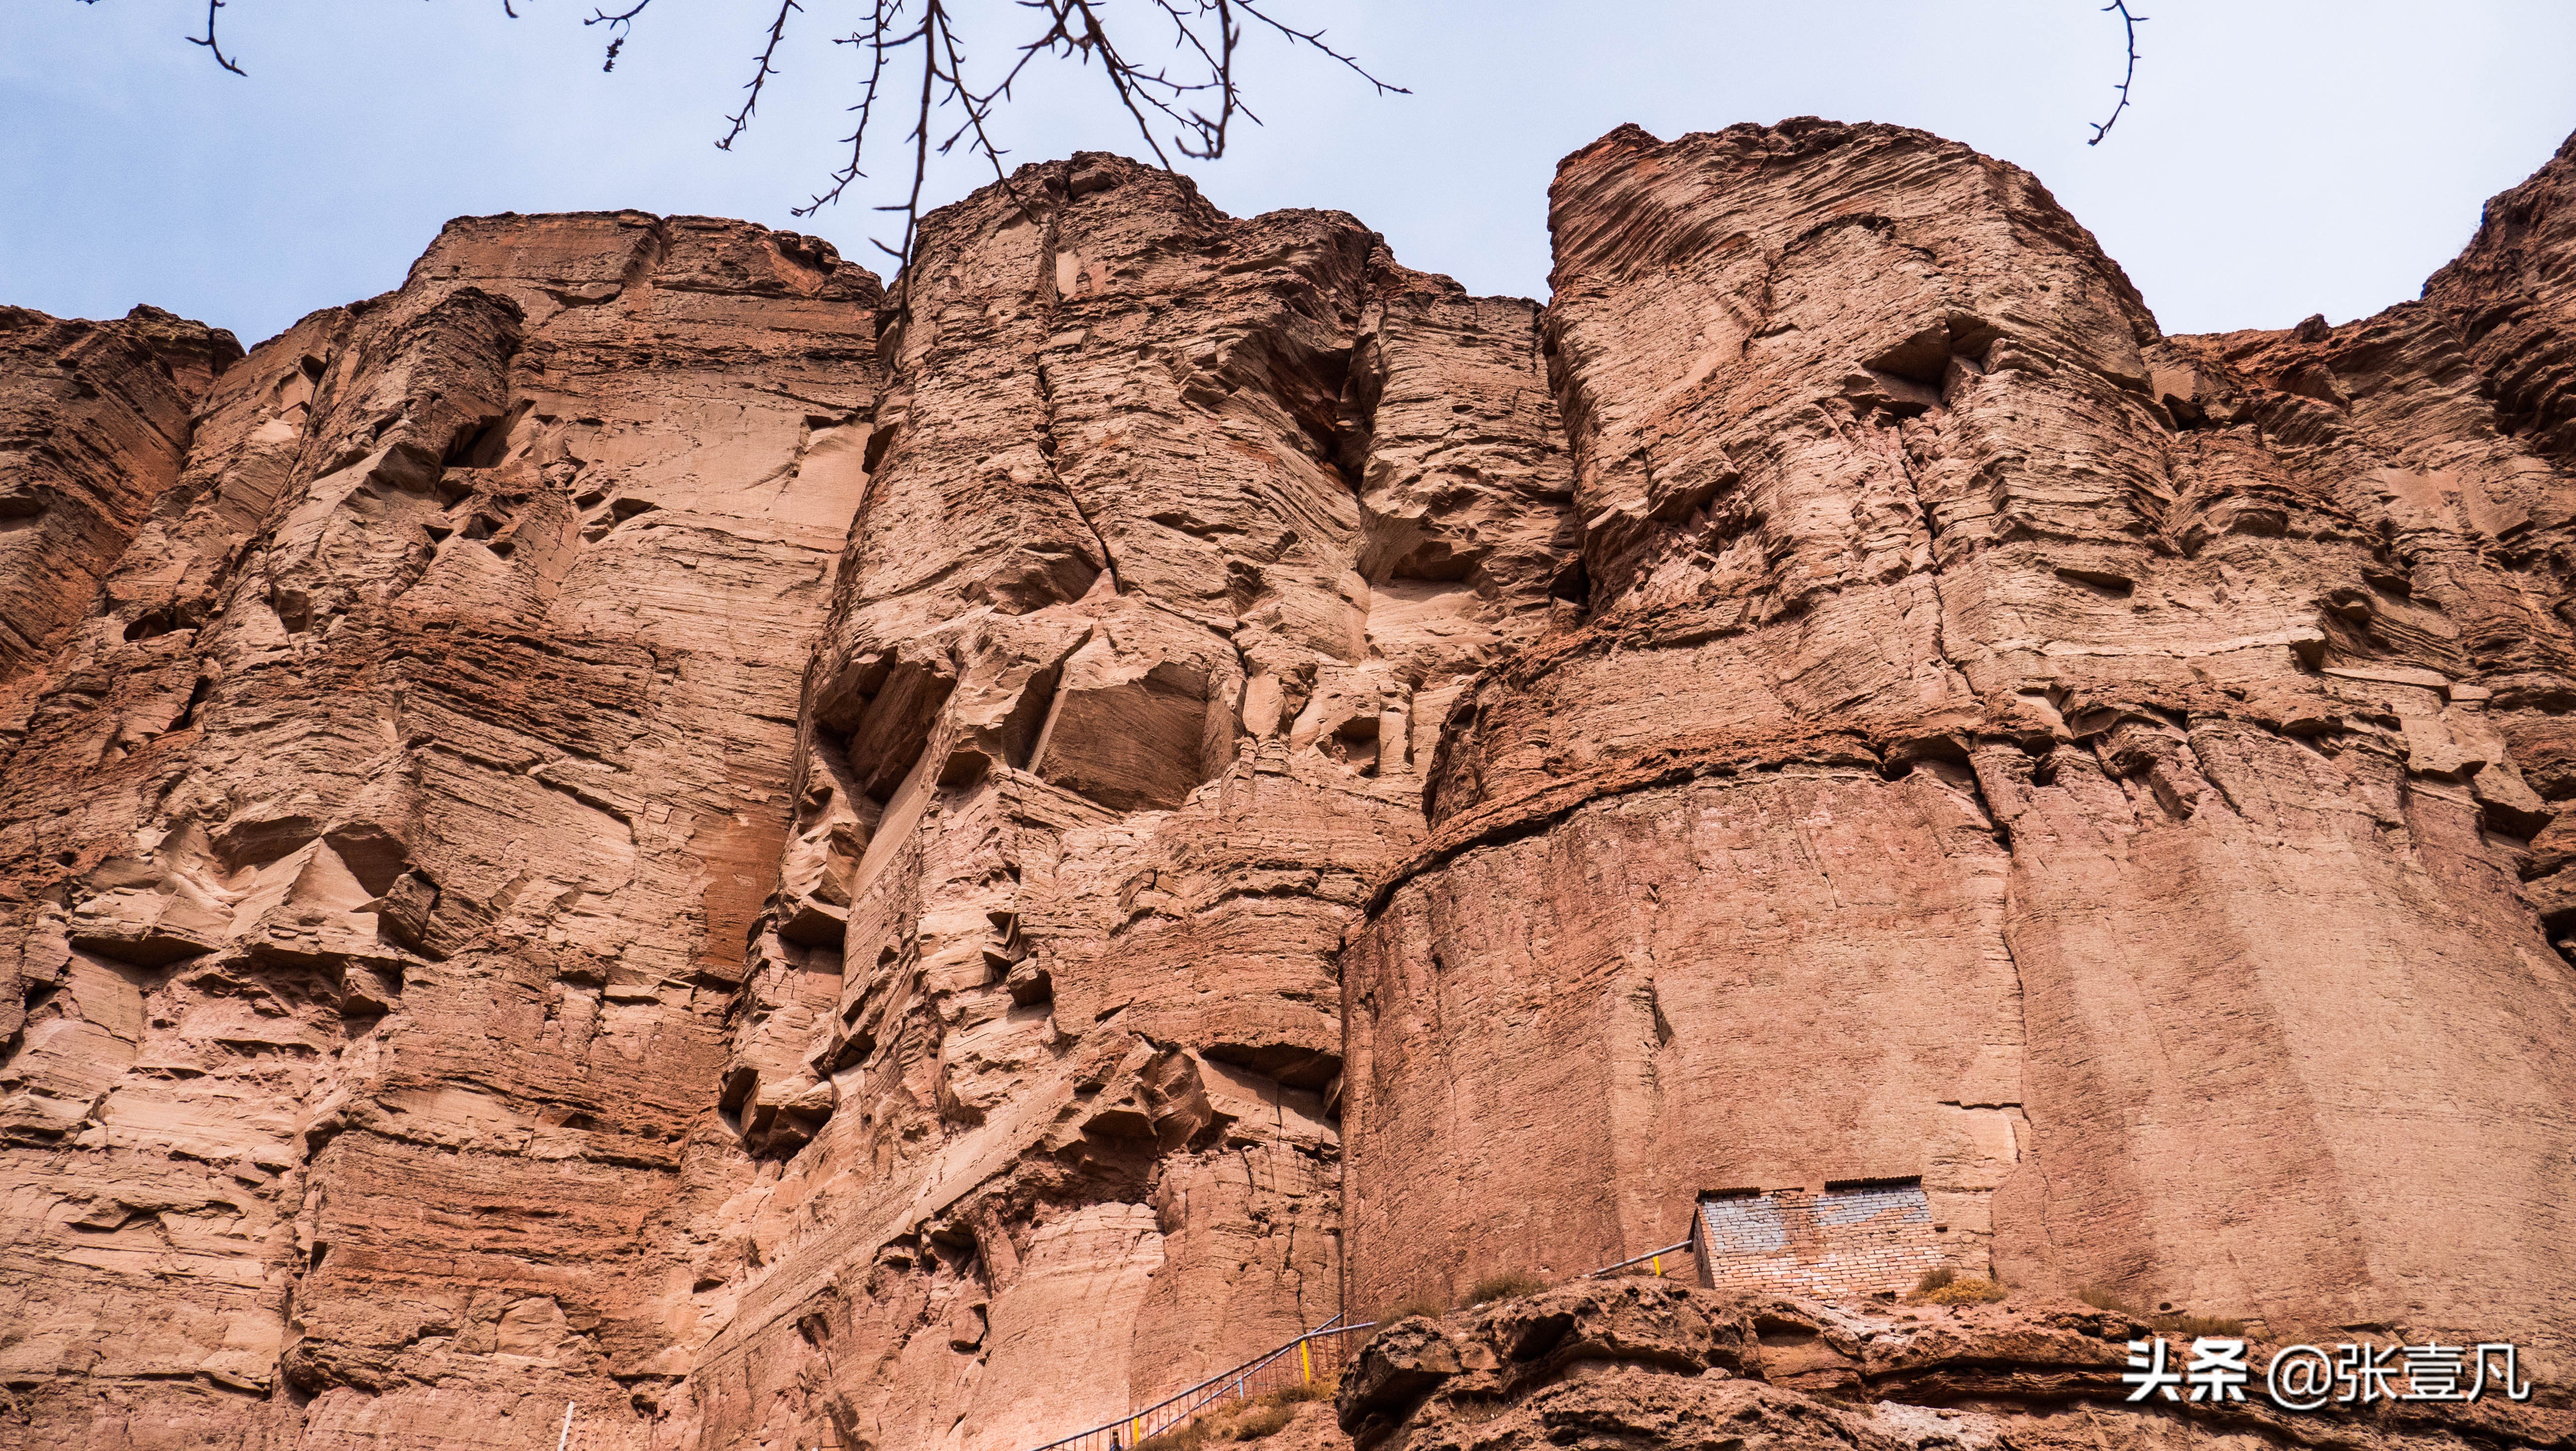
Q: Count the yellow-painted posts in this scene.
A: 3